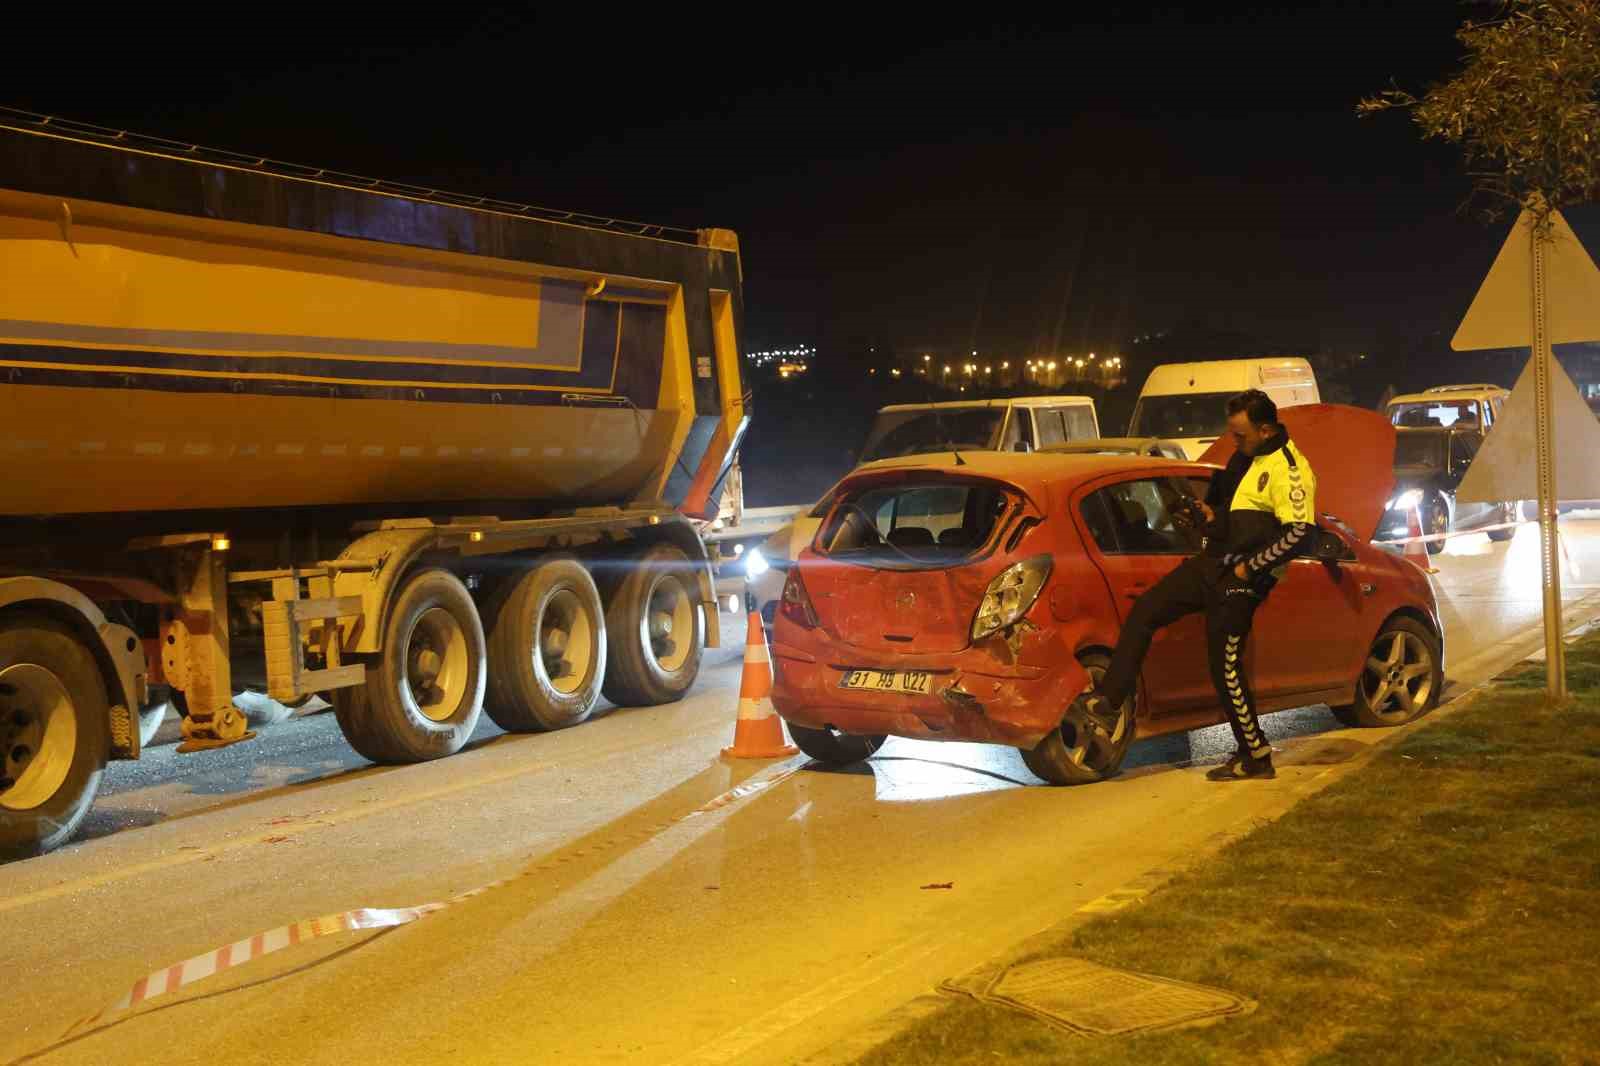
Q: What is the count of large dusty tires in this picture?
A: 4